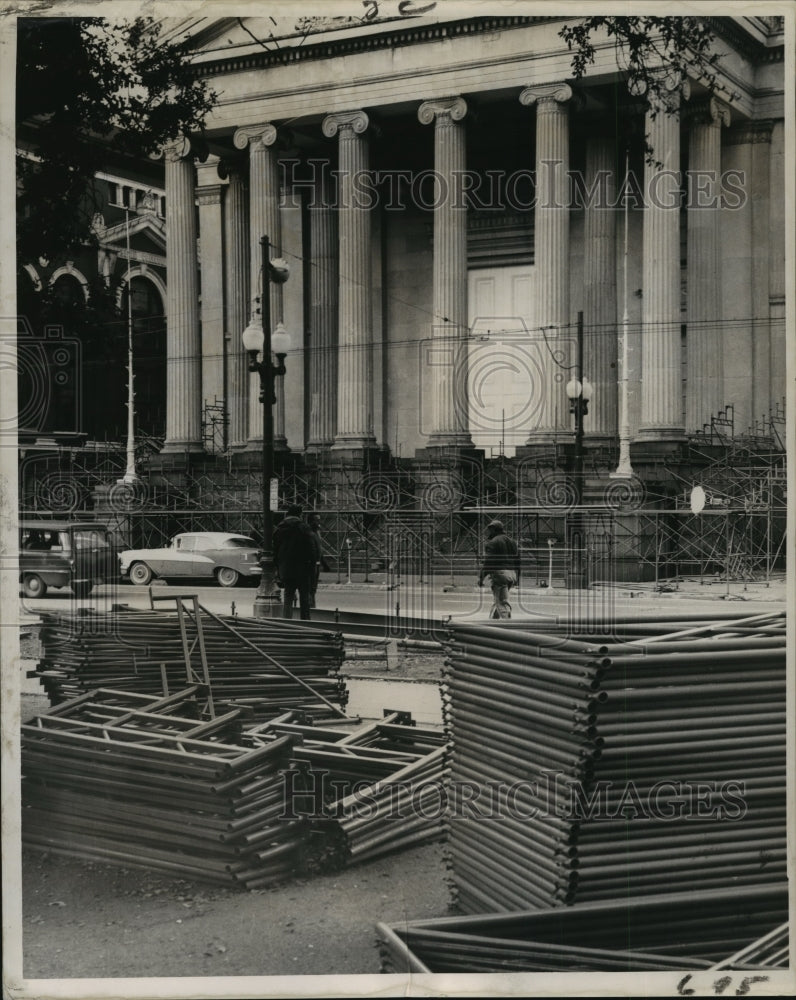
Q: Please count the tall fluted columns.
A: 10